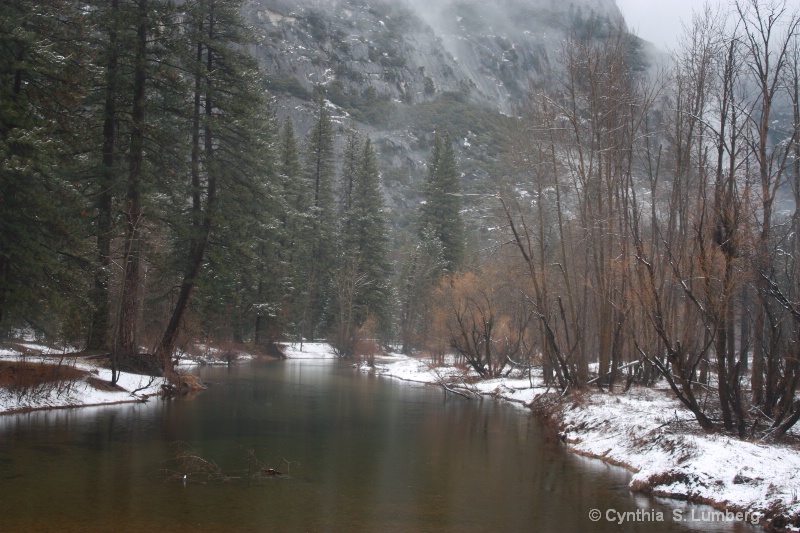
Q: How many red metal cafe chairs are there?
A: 0